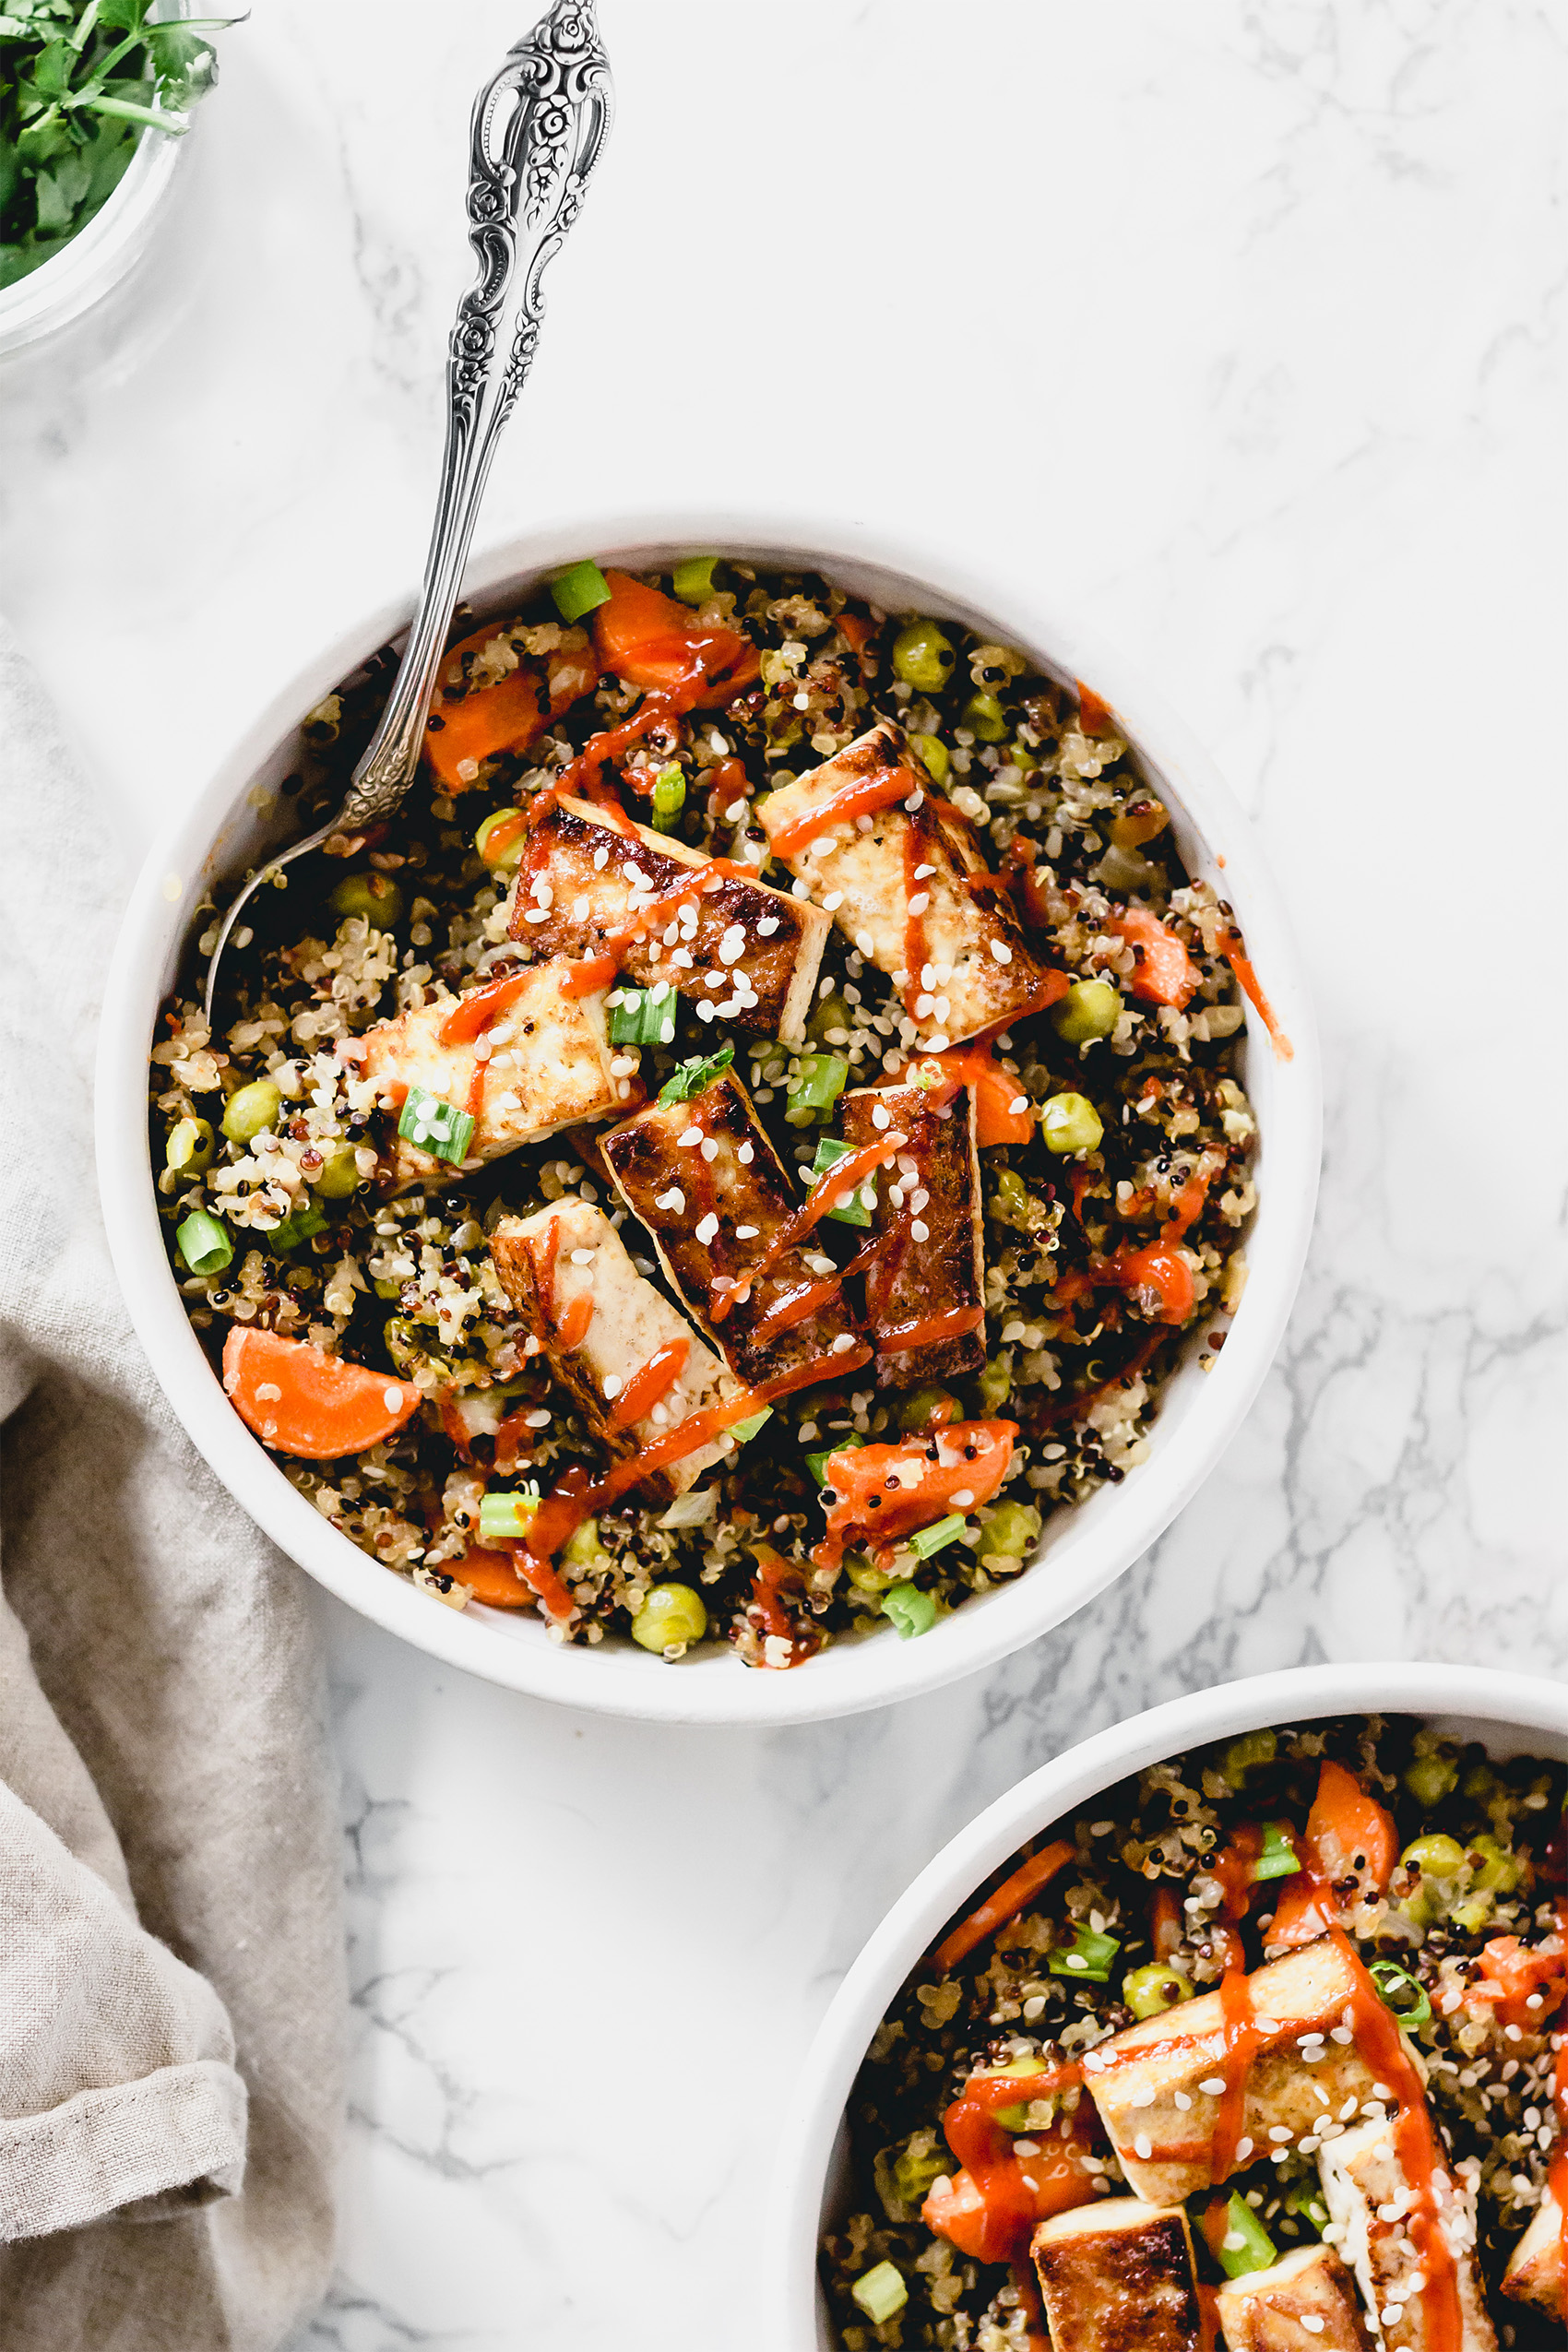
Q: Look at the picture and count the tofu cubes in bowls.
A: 11